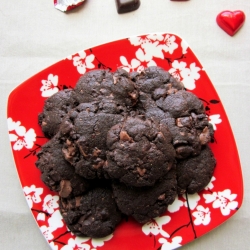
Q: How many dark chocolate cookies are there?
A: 10